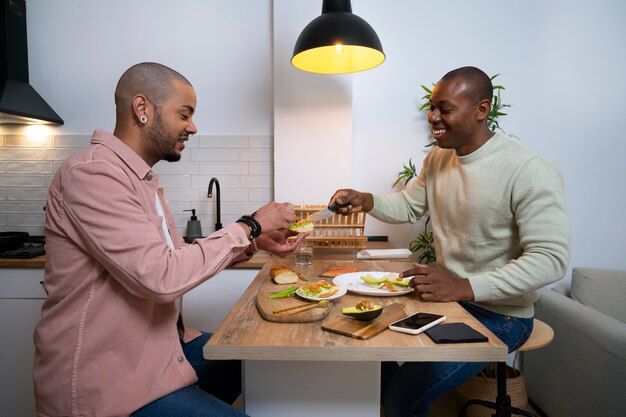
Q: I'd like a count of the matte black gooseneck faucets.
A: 1